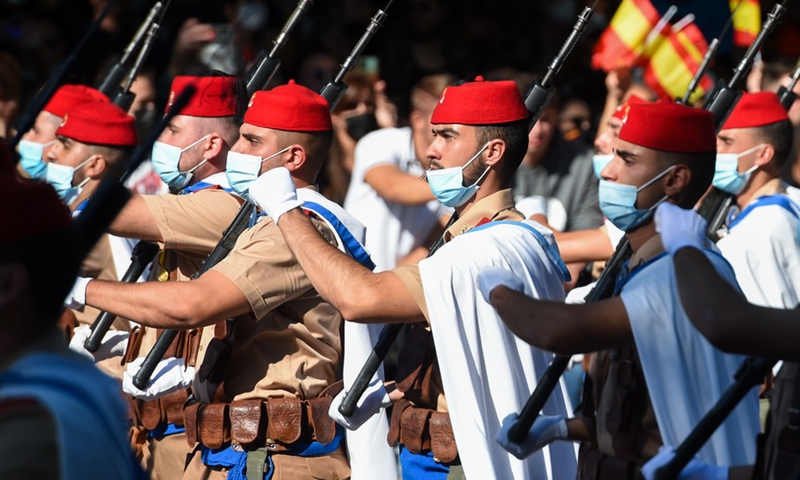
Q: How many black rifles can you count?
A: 11